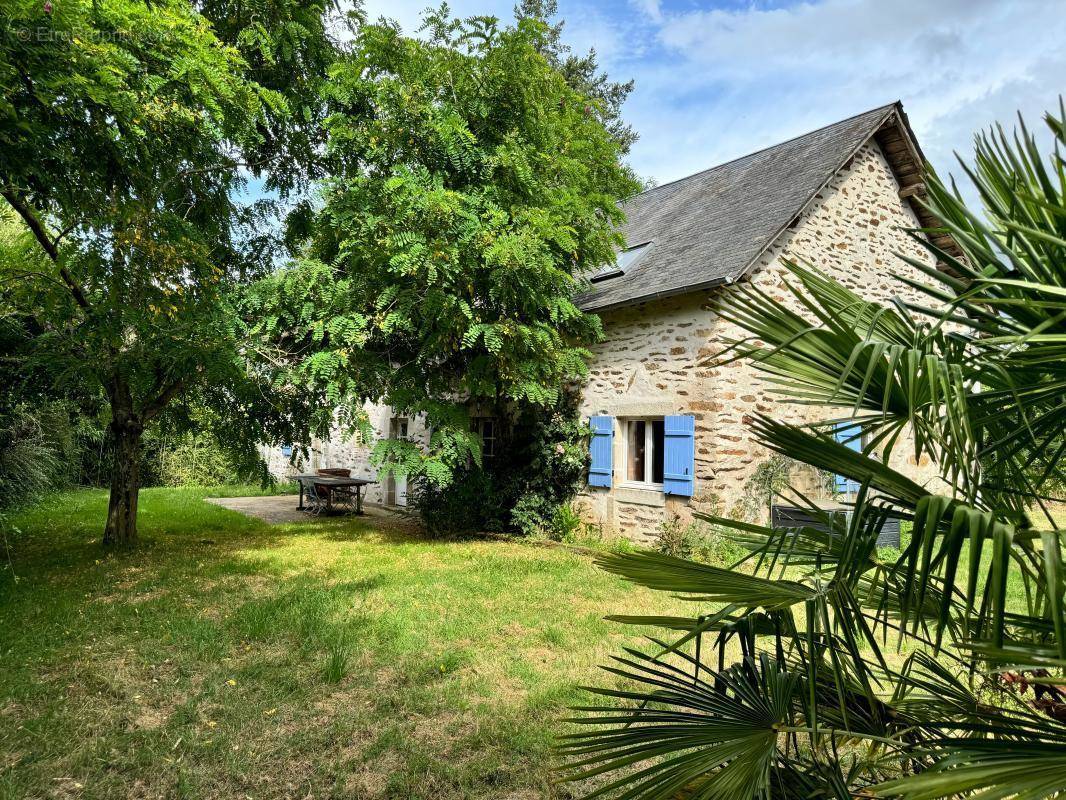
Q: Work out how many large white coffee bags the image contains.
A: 0